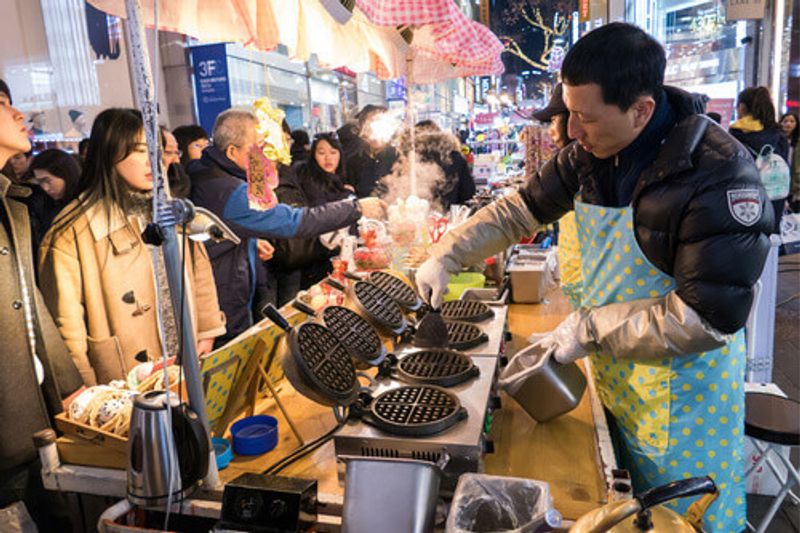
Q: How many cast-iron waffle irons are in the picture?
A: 4